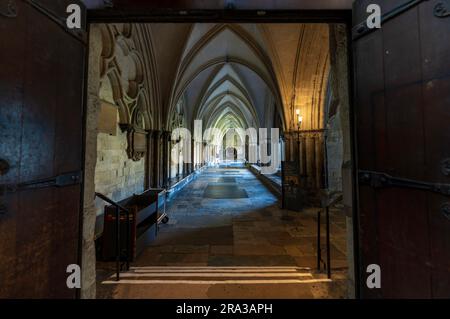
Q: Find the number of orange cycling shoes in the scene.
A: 0